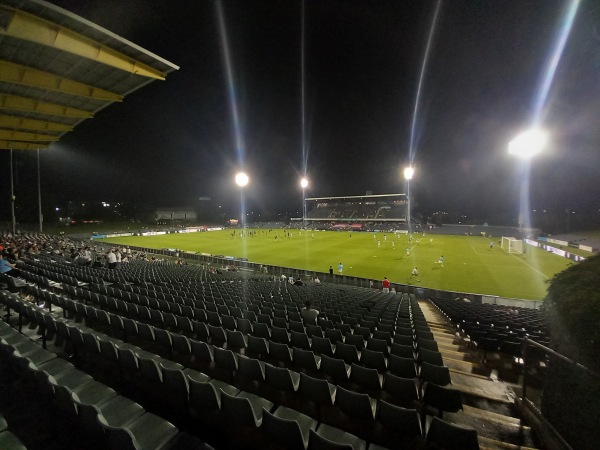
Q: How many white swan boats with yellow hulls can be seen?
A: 0